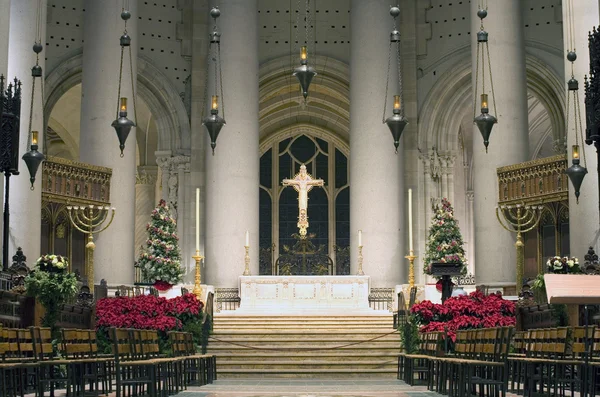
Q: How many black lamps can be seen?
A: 7